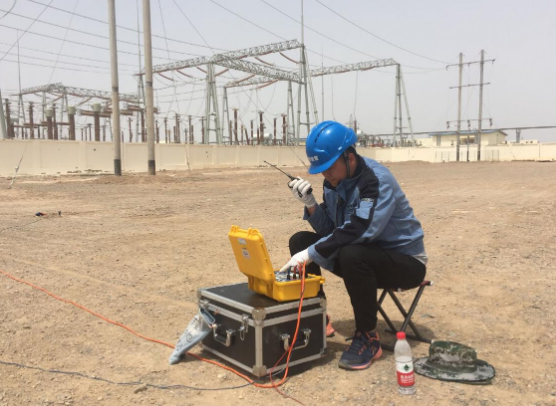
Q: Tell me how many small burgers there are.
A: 0